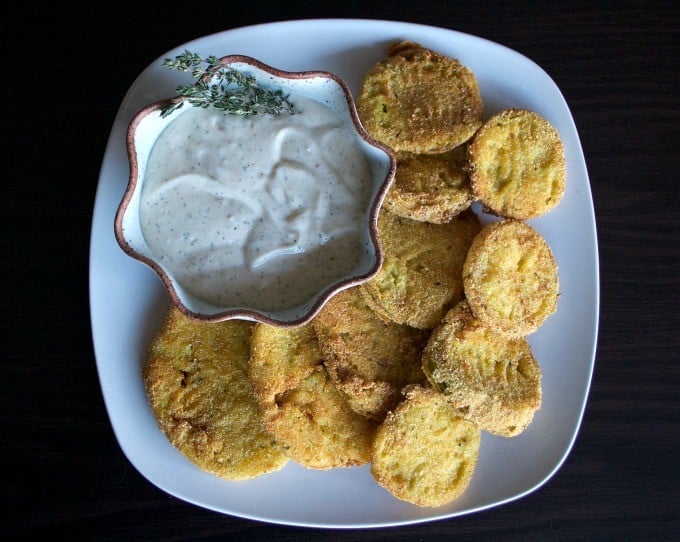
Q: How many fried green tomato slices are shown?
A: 10